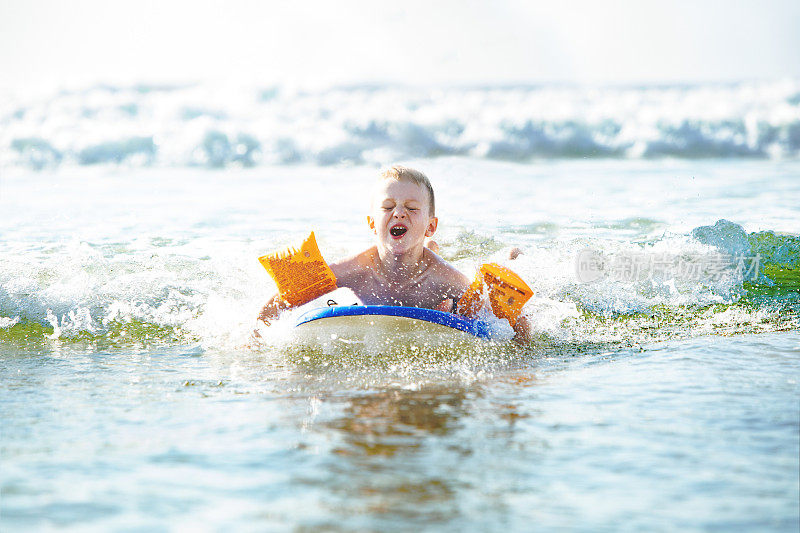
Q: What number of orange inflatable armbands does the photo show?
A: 2